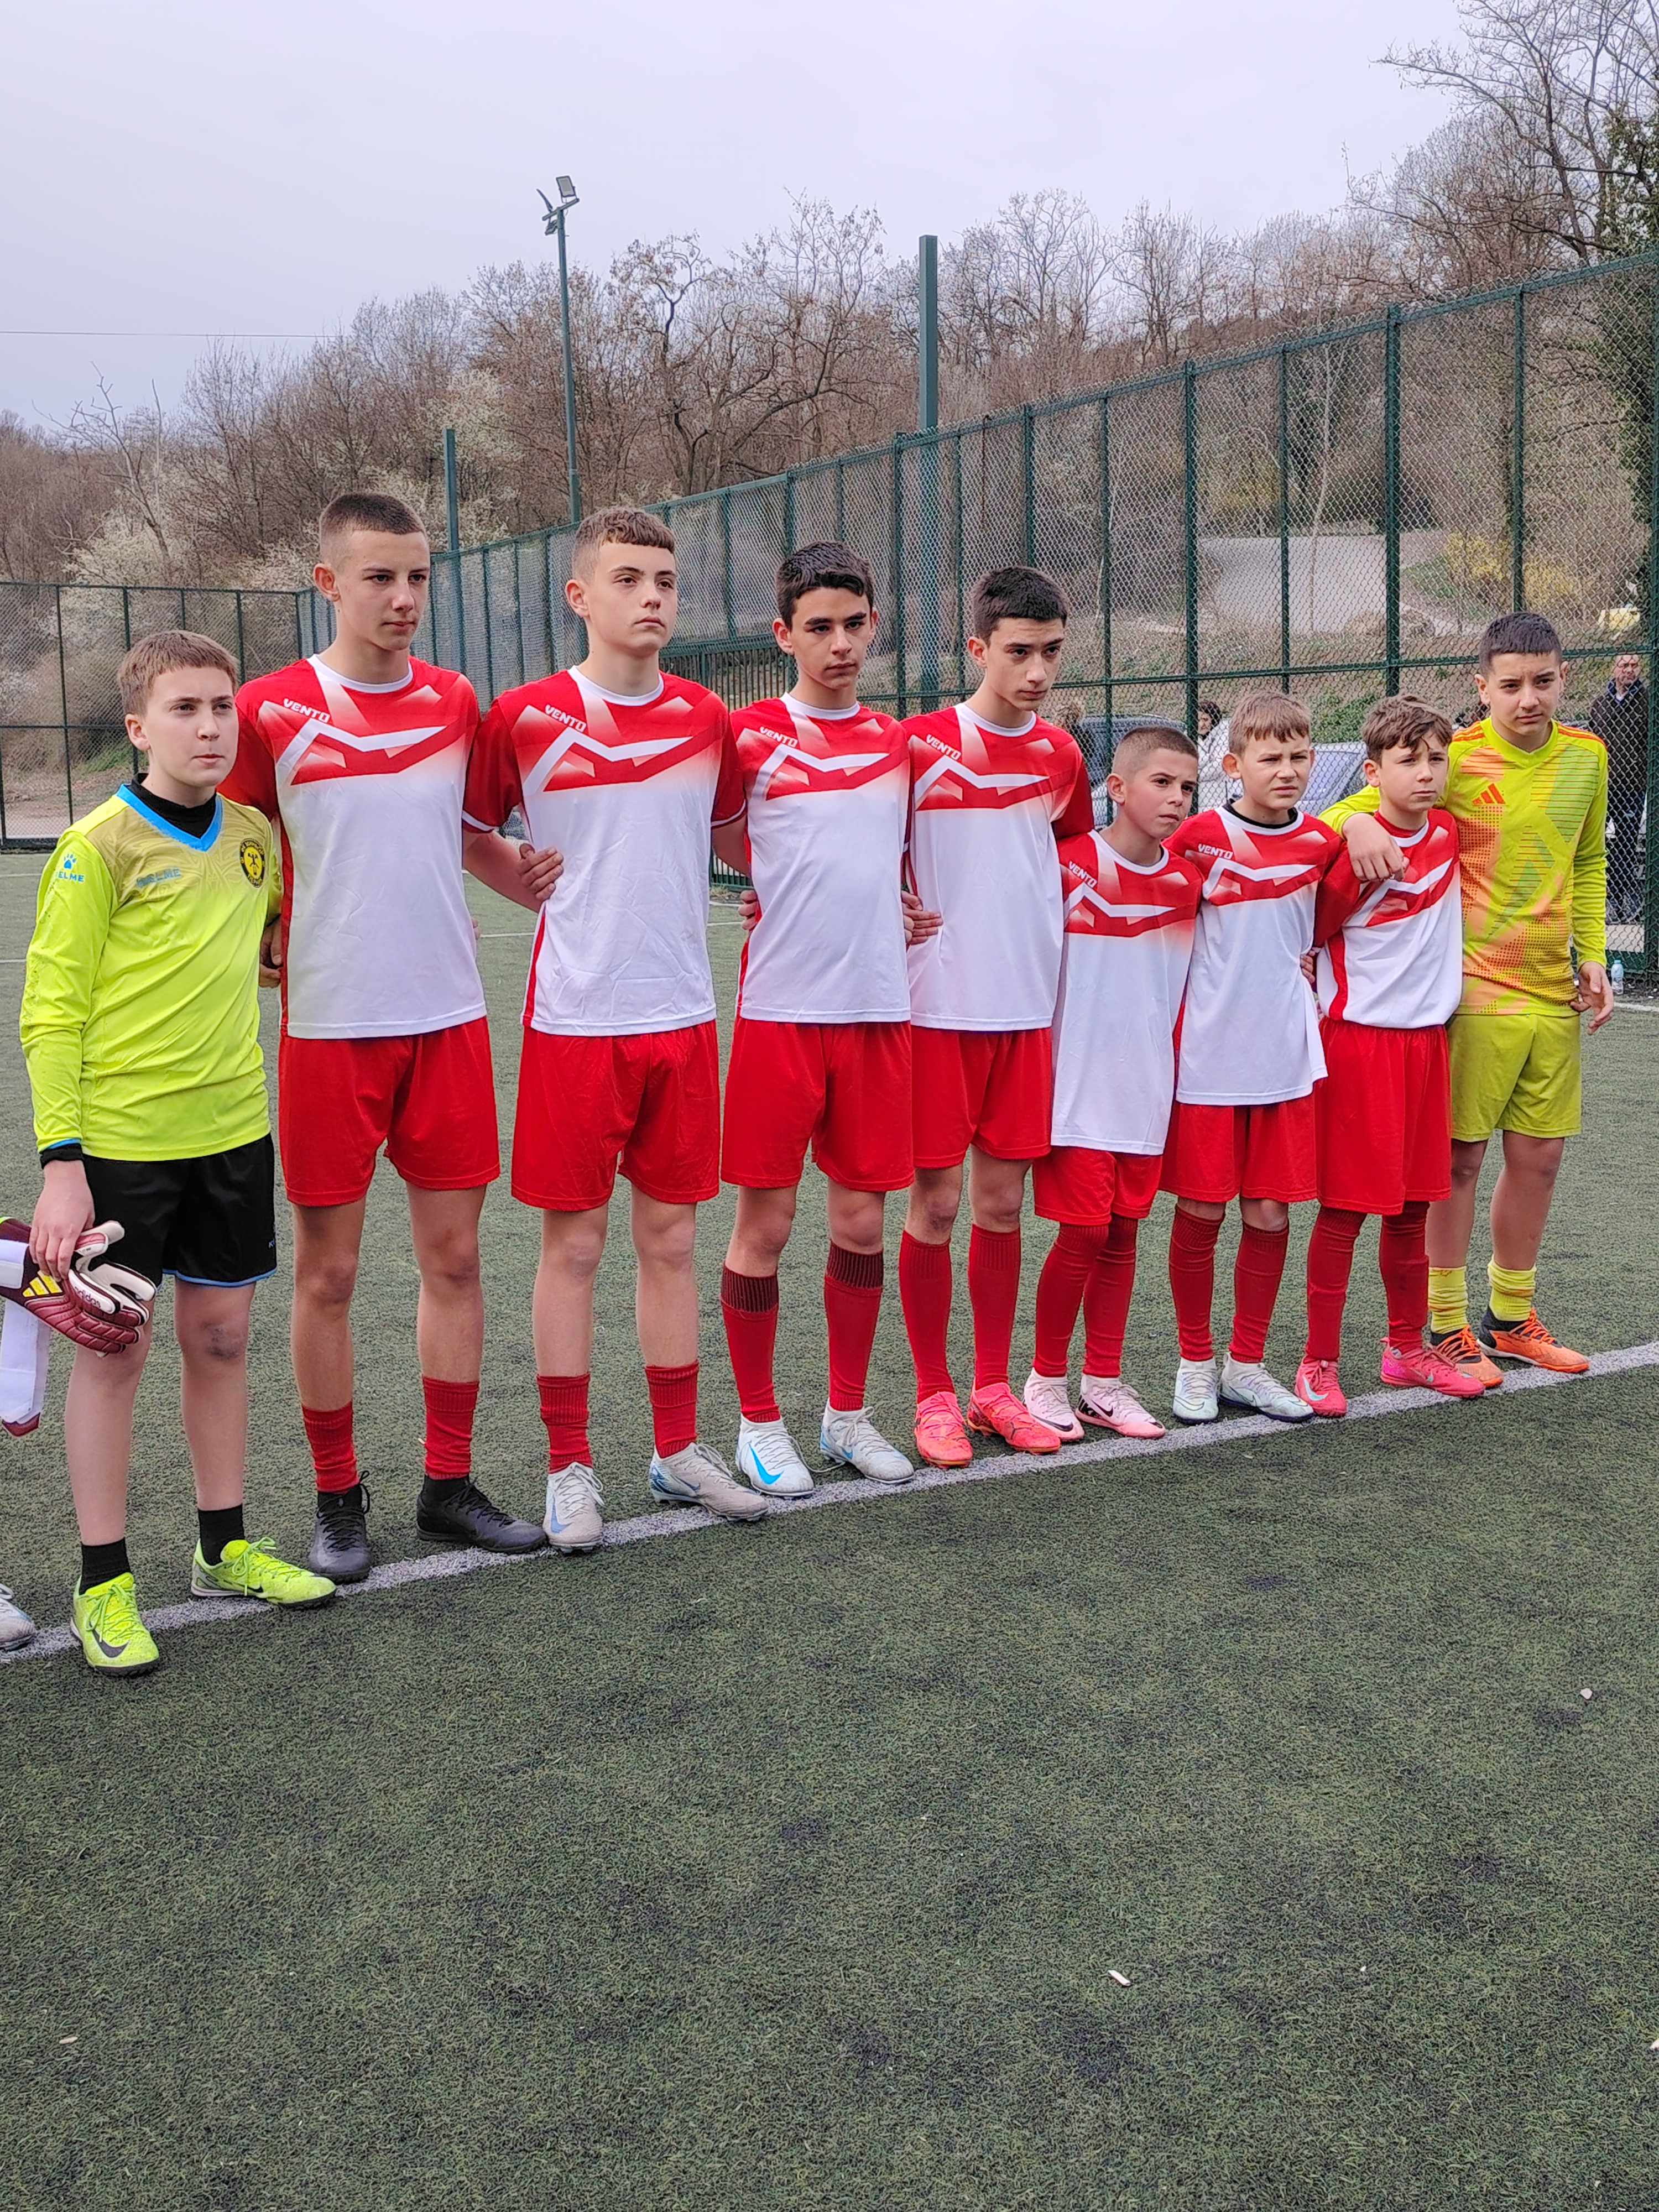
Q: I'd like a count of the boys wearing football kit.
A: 9